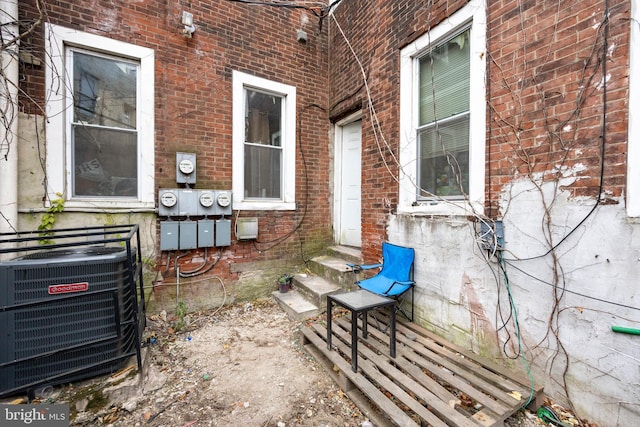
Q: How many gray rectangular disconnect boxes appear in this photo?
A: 4